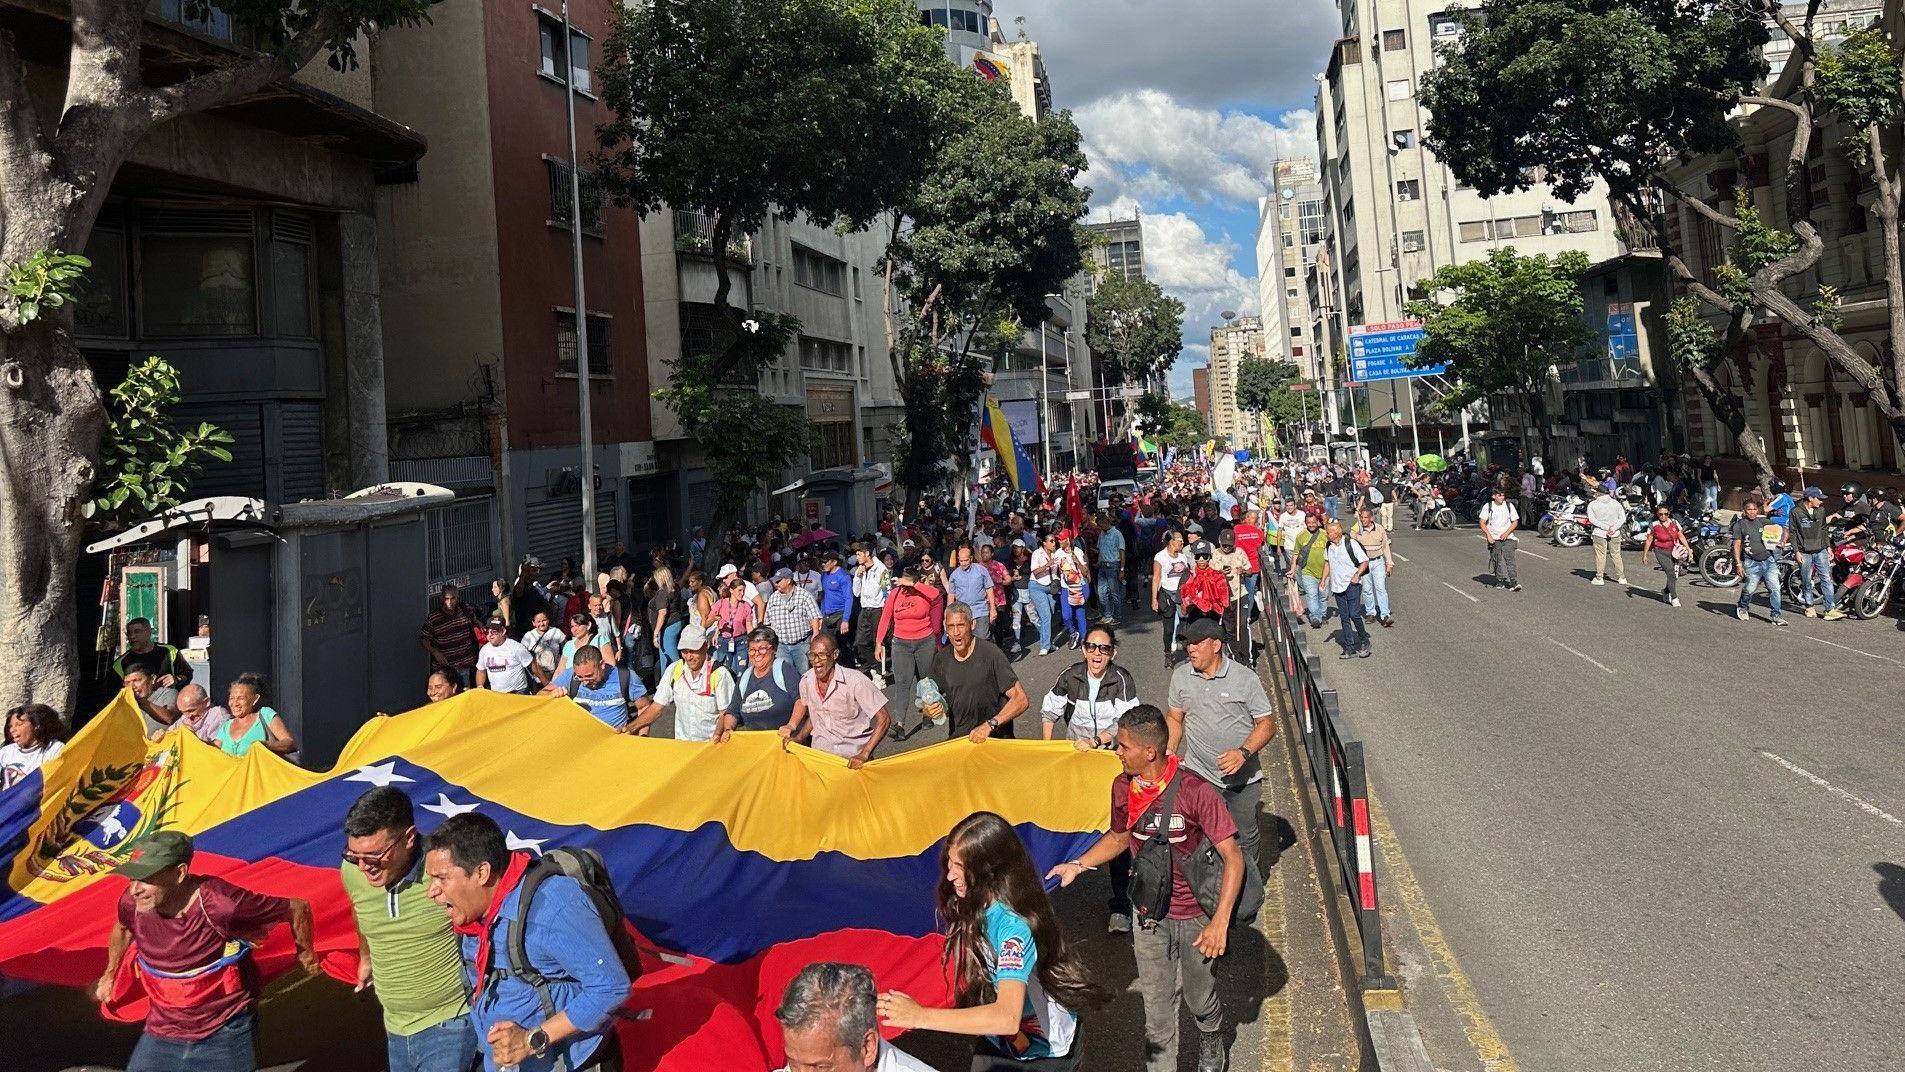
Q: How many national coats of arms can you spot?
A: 1